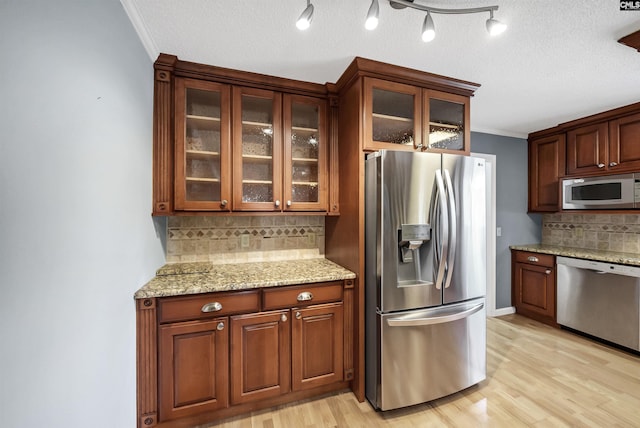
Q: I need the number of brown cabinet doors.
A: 12